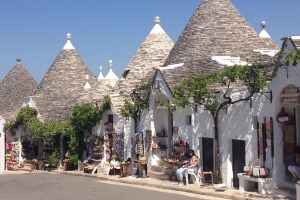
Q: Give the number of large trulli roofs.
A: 4